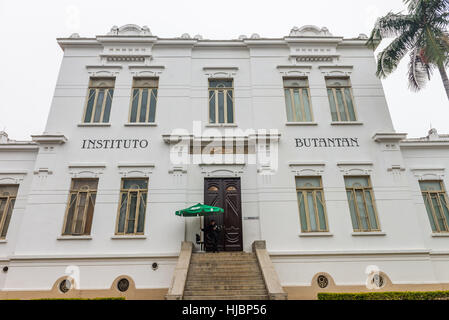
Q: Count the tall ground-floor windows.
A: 6